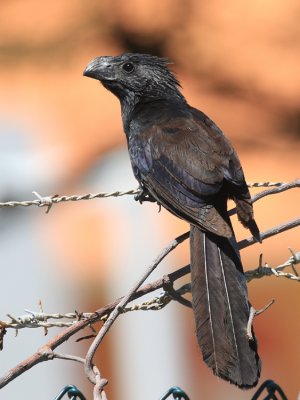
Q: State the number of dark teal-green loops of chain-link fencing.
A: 3